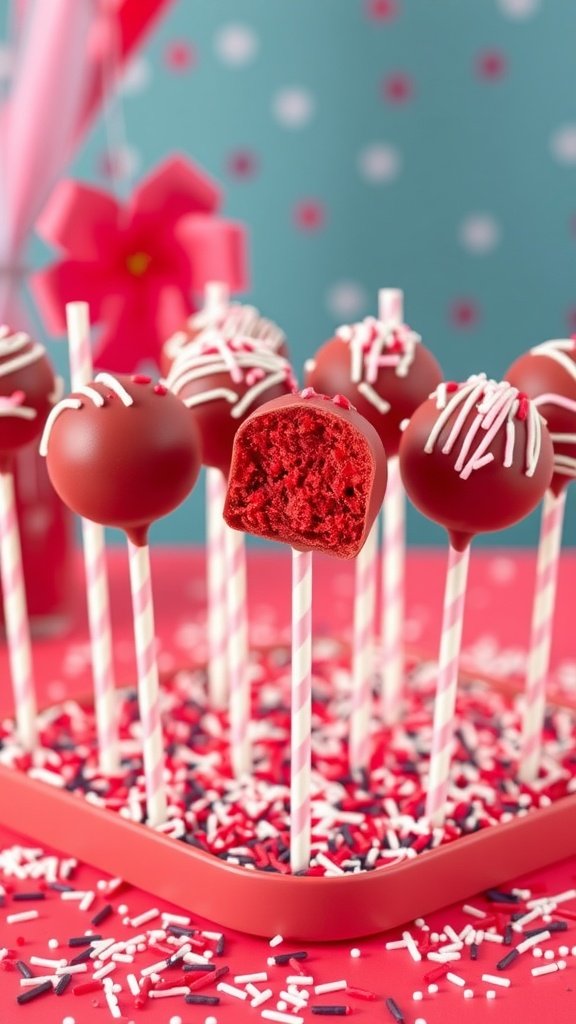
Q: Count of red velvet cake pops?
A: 8